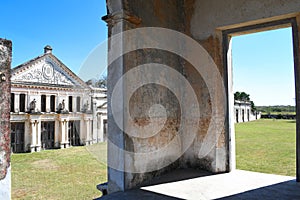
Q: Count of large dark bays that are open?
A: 3